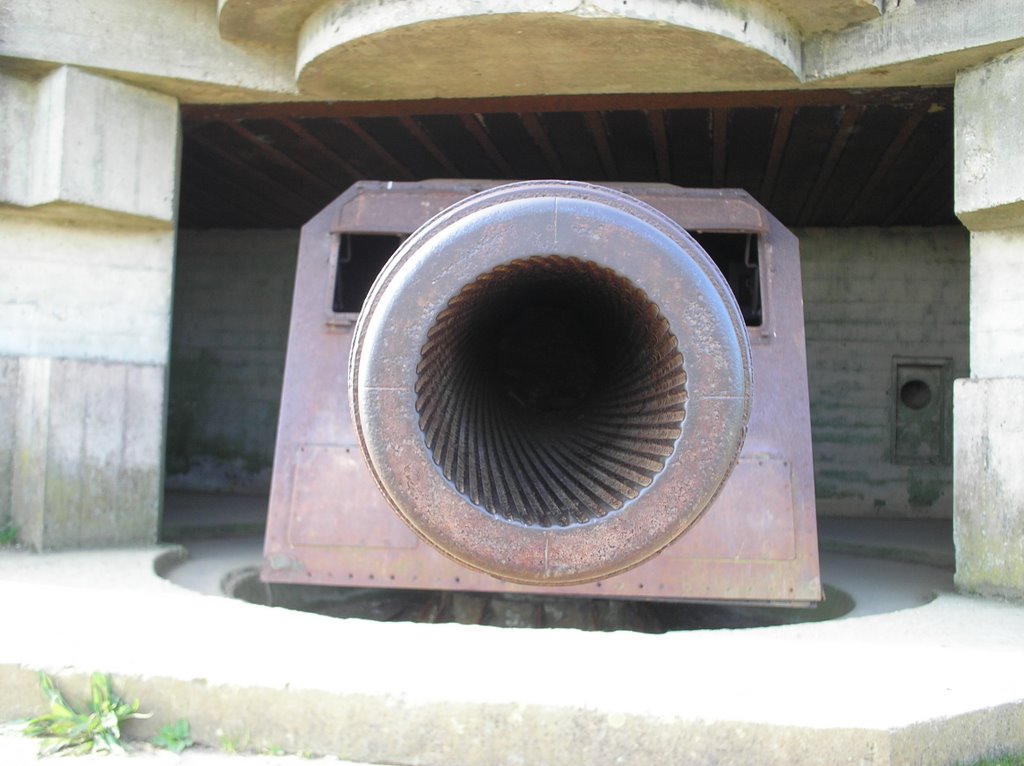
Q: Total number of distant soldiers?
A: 0